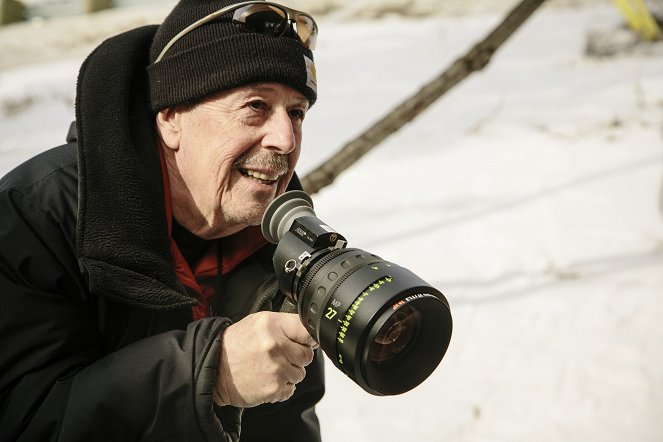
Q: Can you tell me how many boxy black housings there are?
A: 1